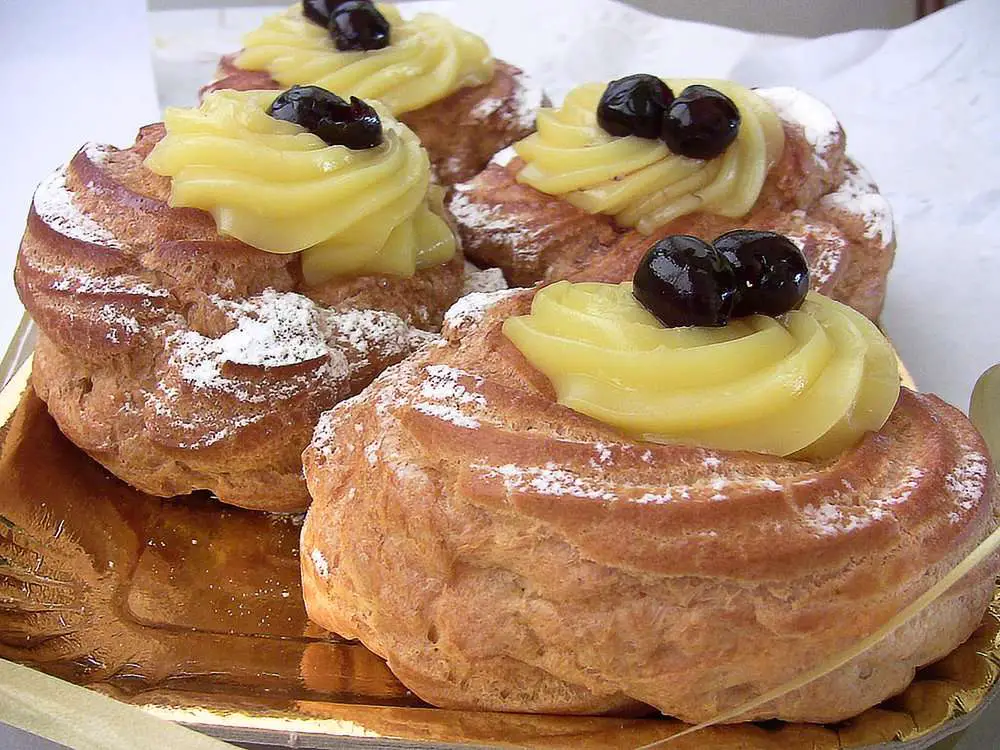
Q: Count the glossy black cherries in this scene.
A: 8